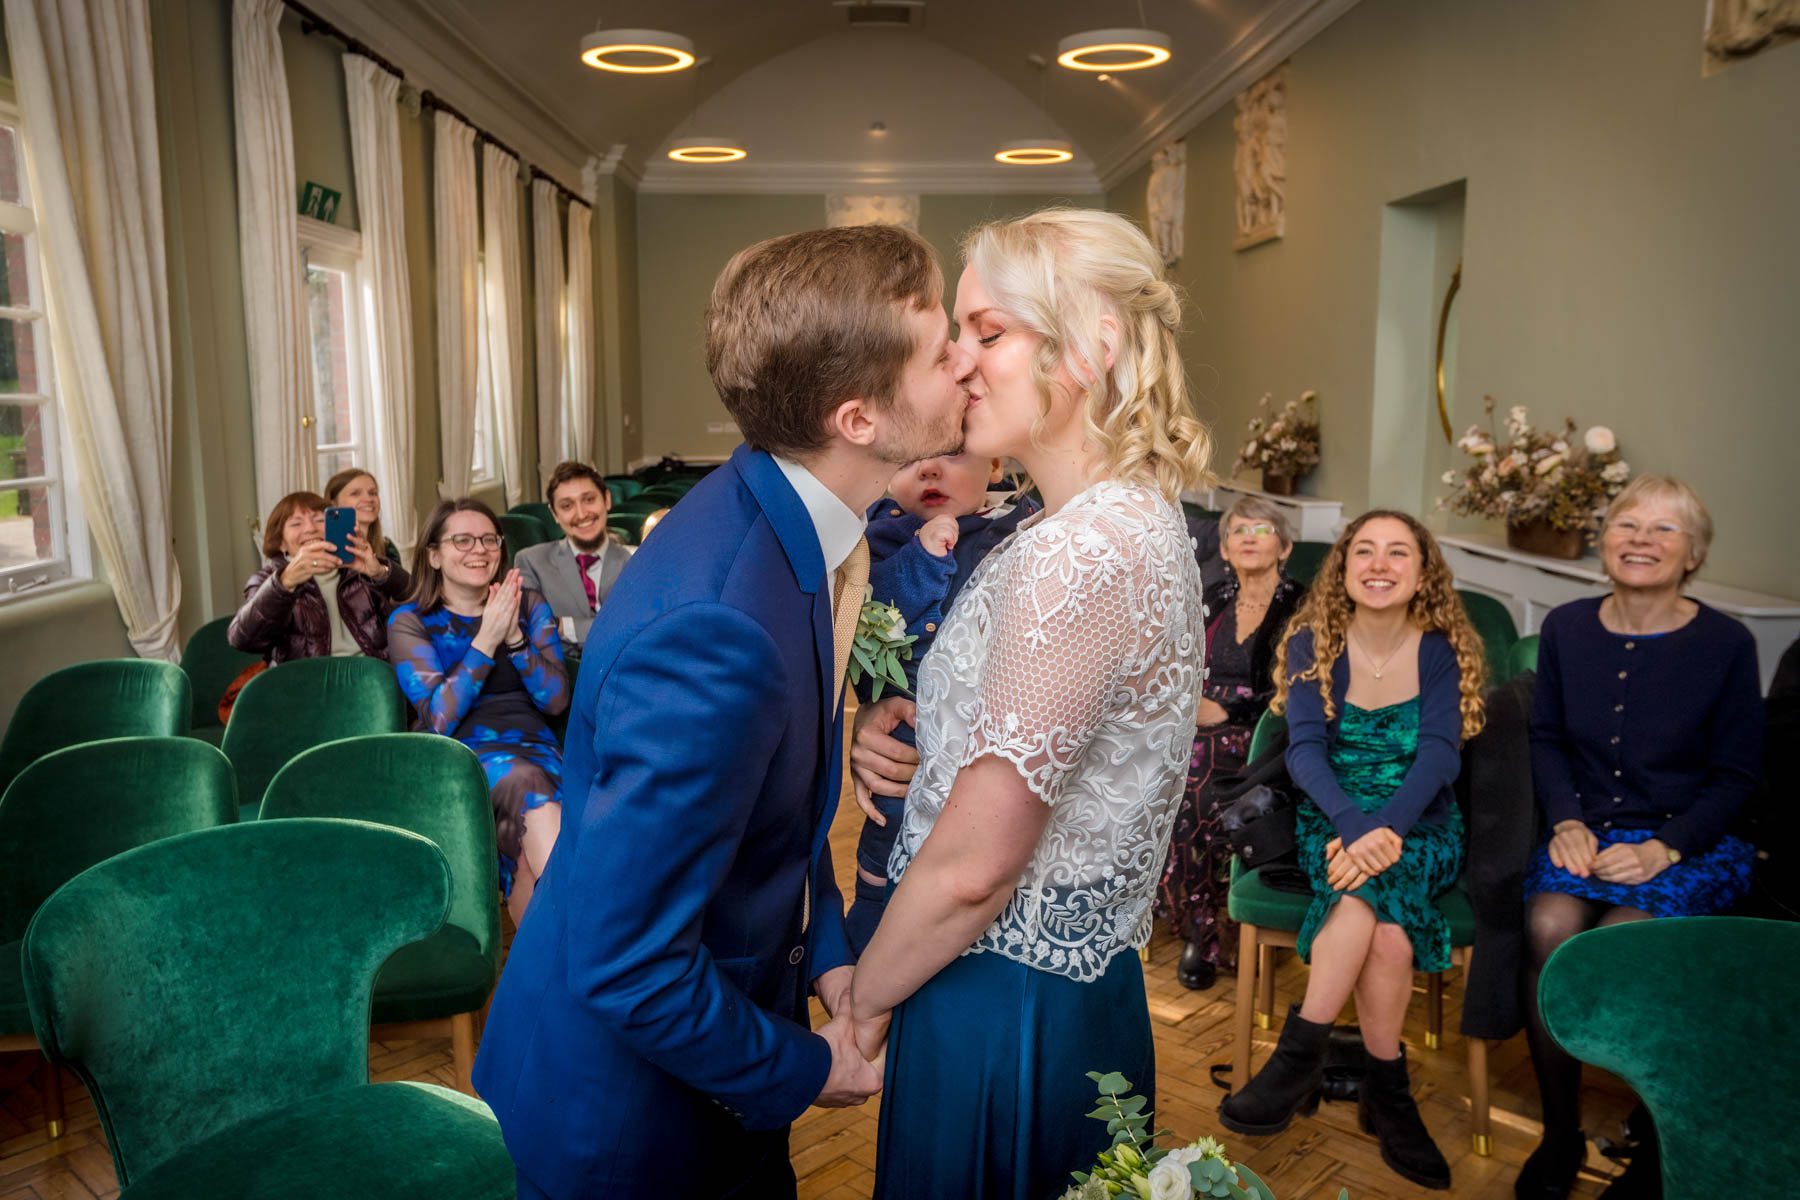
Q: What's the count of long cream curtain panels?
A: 7